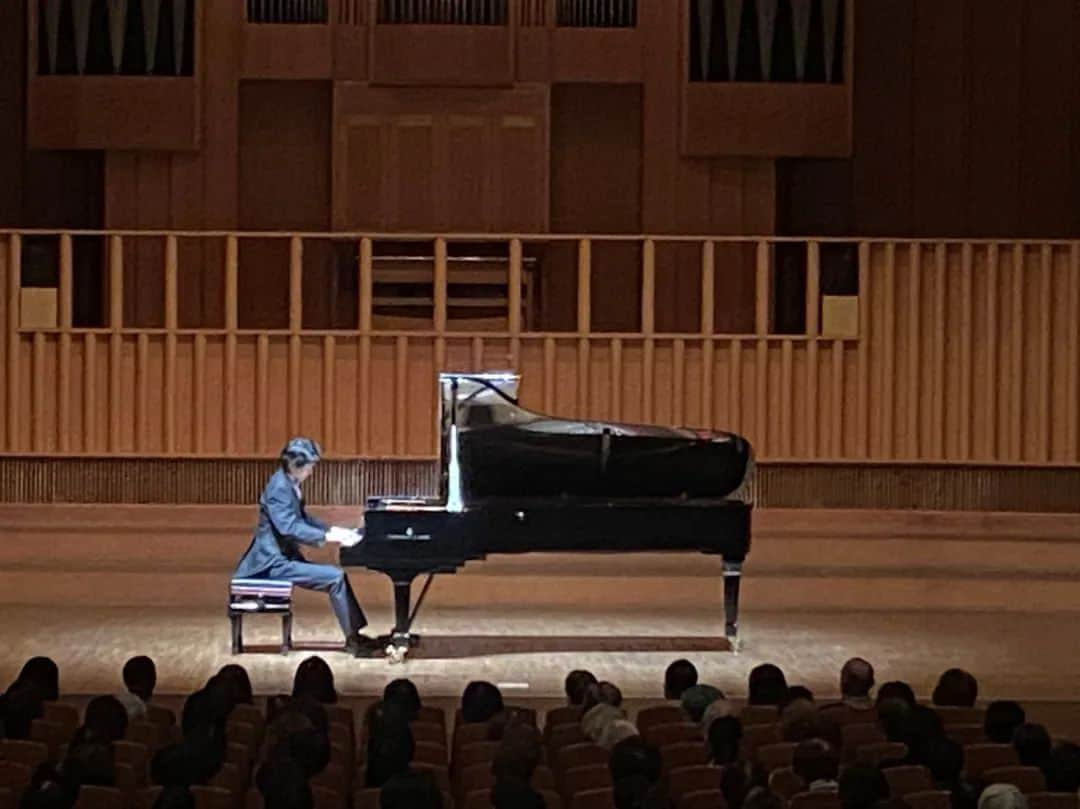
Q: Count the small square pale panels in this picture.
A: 2